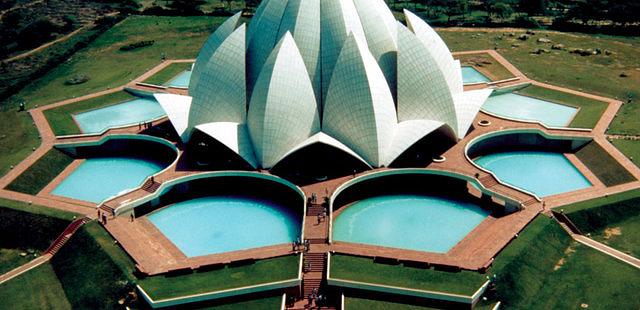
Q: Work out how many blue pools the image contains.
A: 8